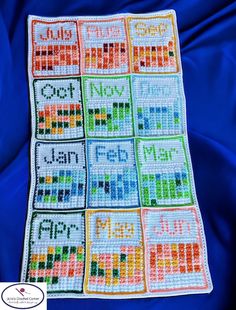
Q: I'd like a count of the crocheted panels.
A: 12